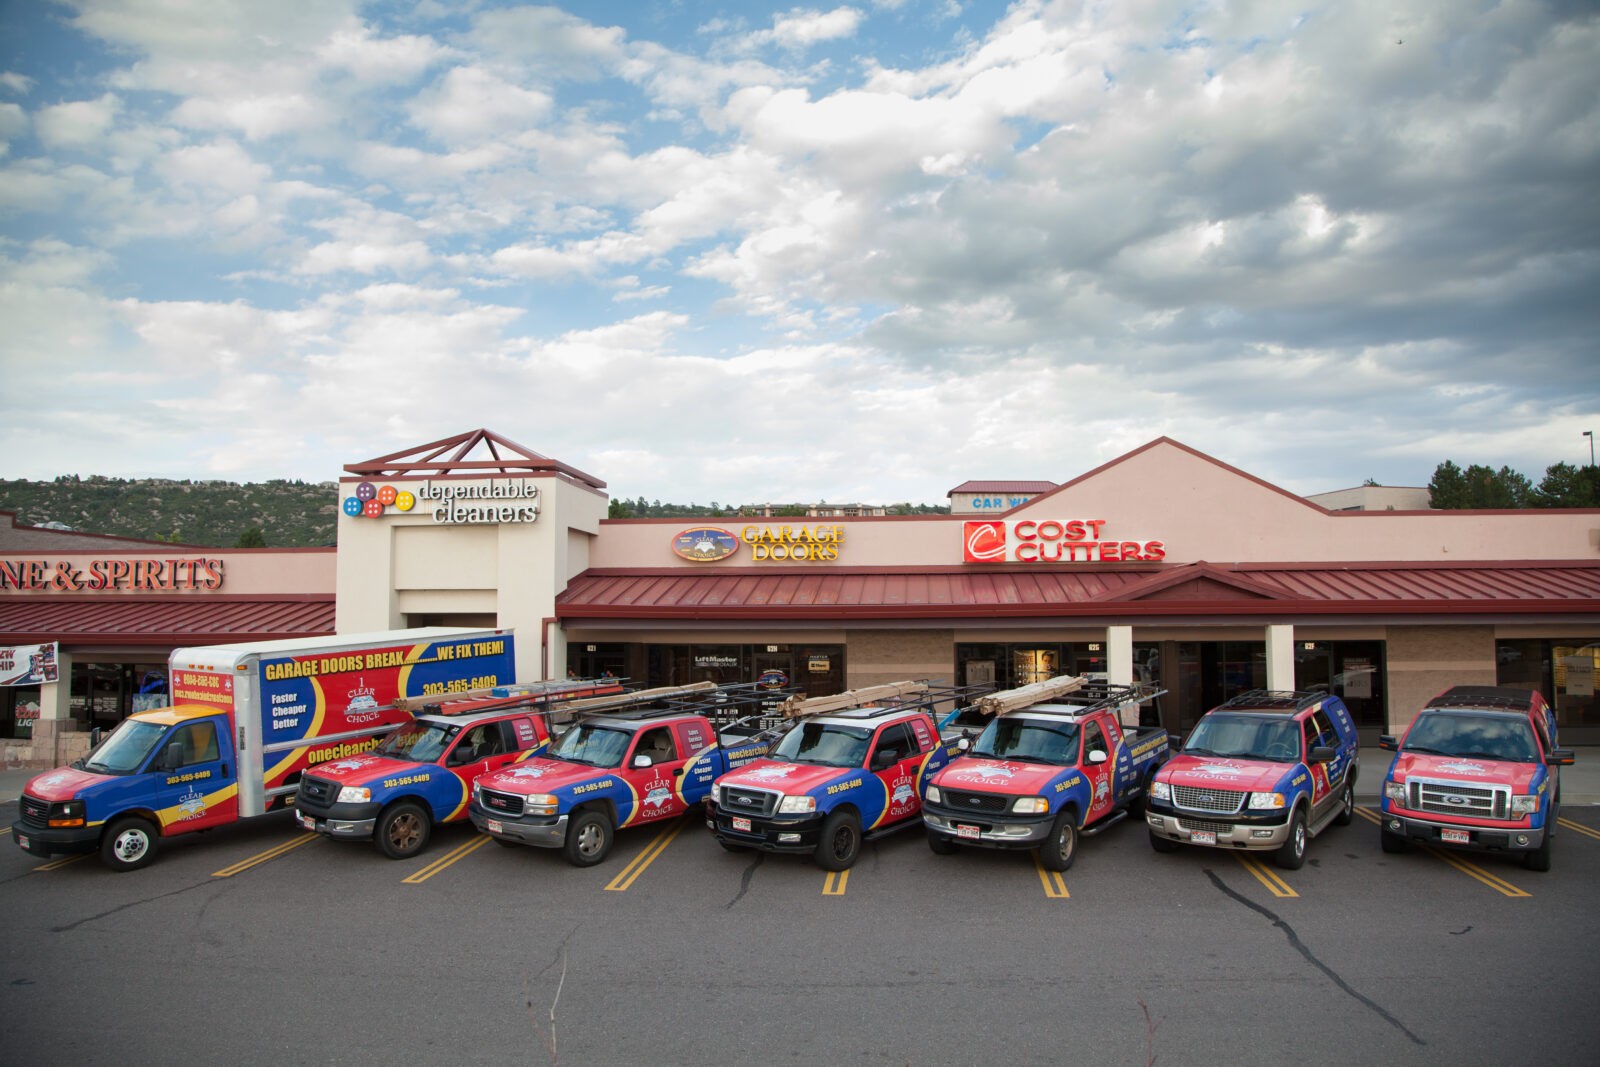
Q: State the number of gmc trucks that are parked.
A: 2